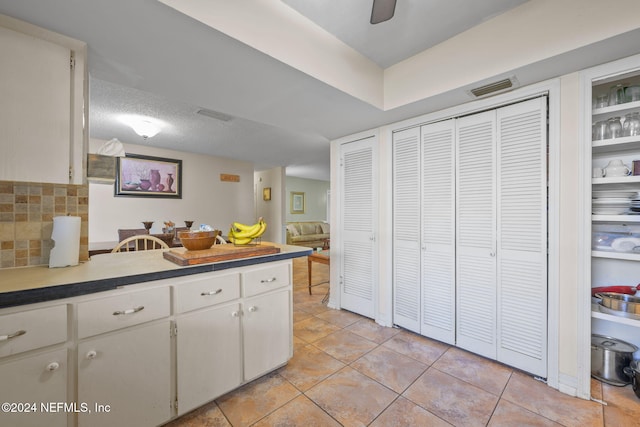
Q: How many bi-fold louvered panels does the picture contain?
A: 4